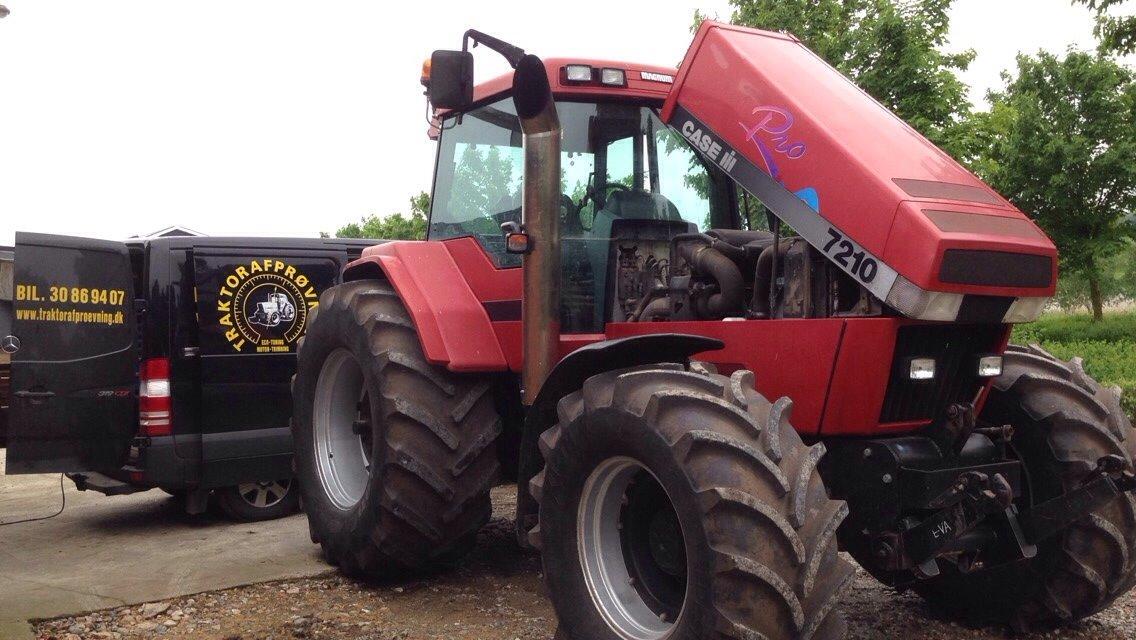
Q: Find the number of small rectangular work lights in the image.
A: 4